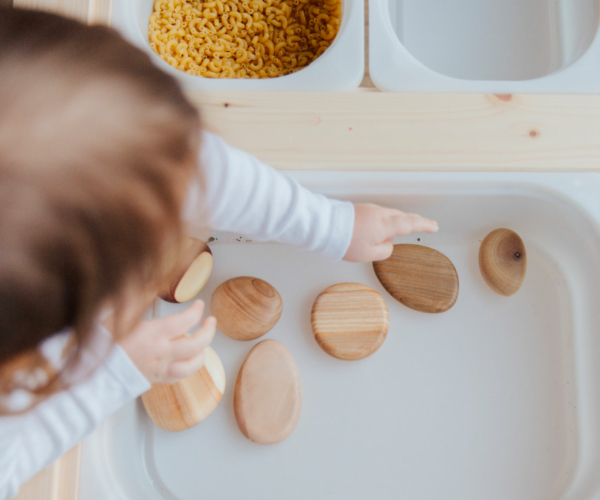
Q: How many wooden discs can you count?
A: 7